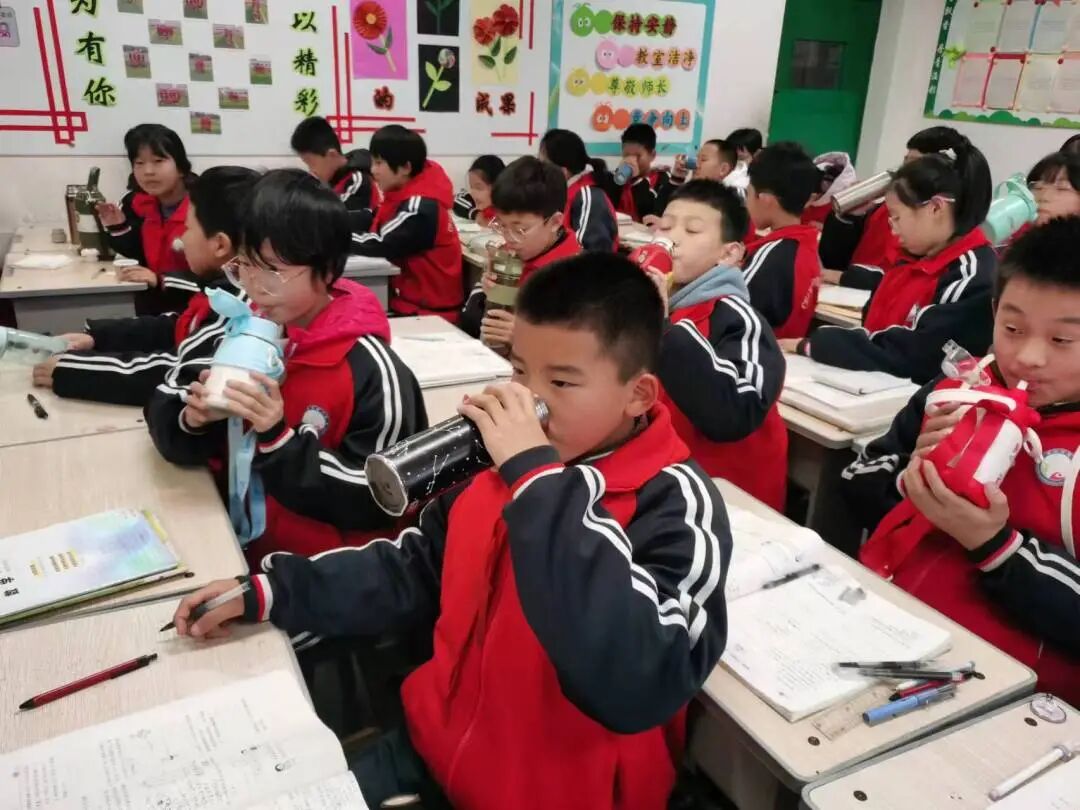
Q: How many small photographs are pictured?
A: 11